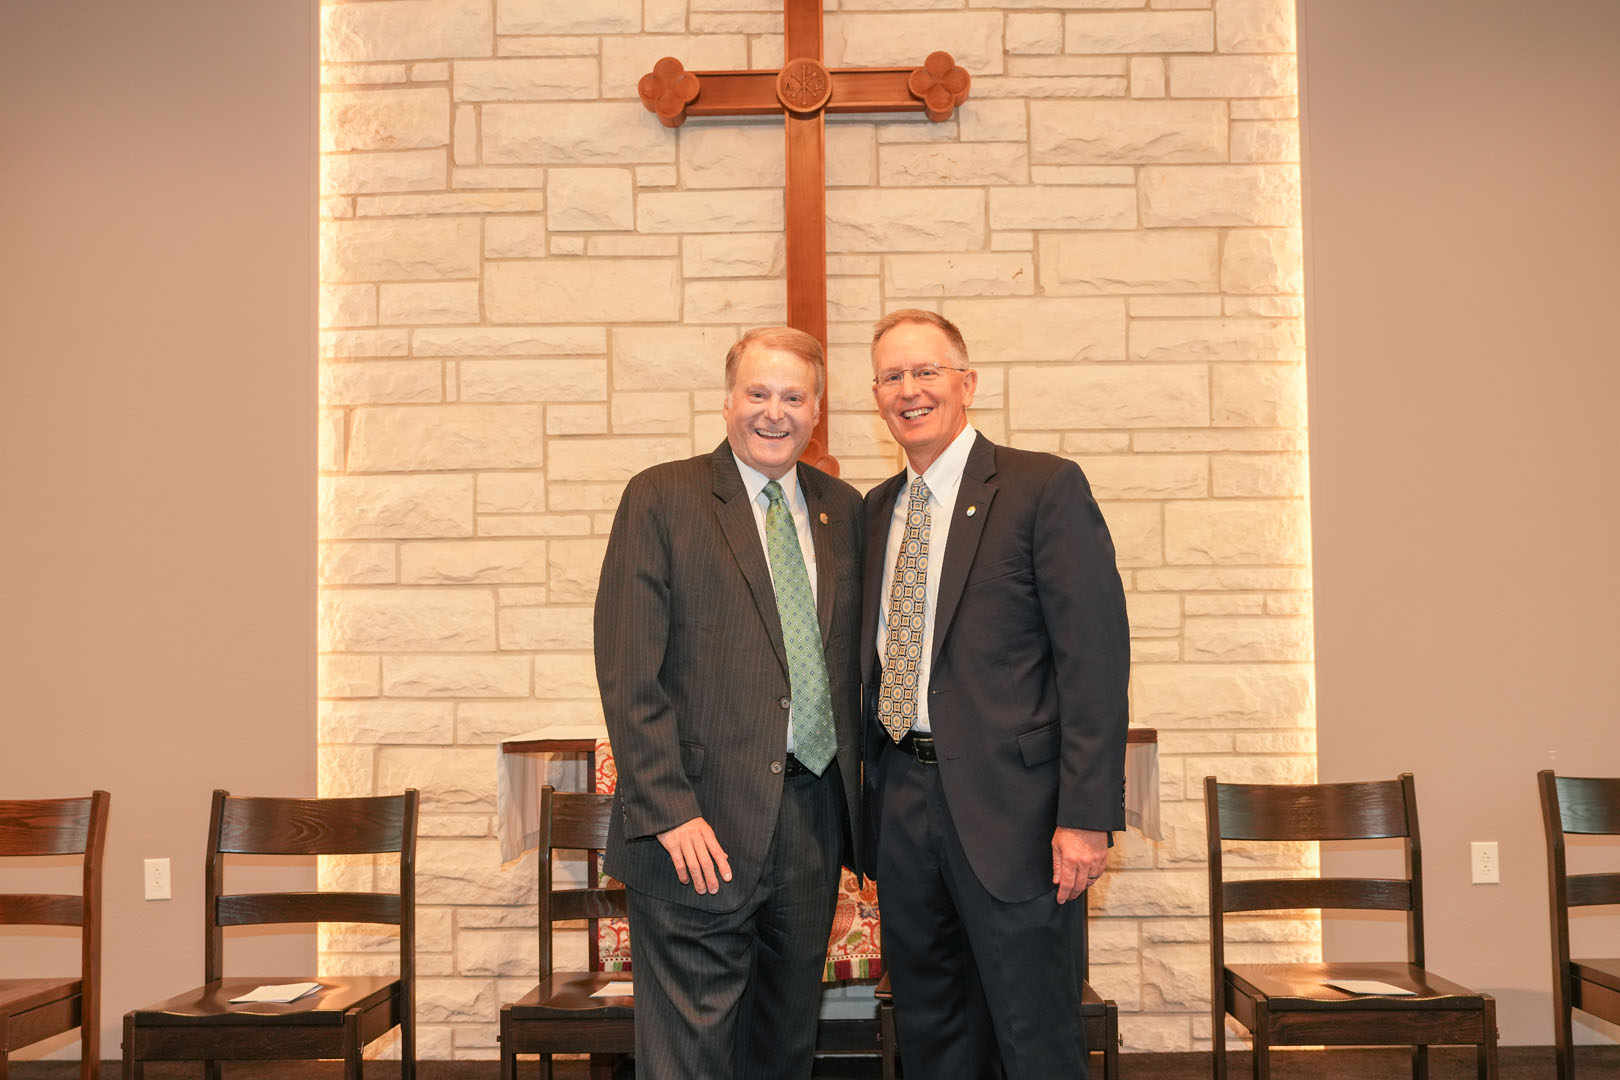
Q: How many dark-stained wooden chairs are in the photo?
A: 6